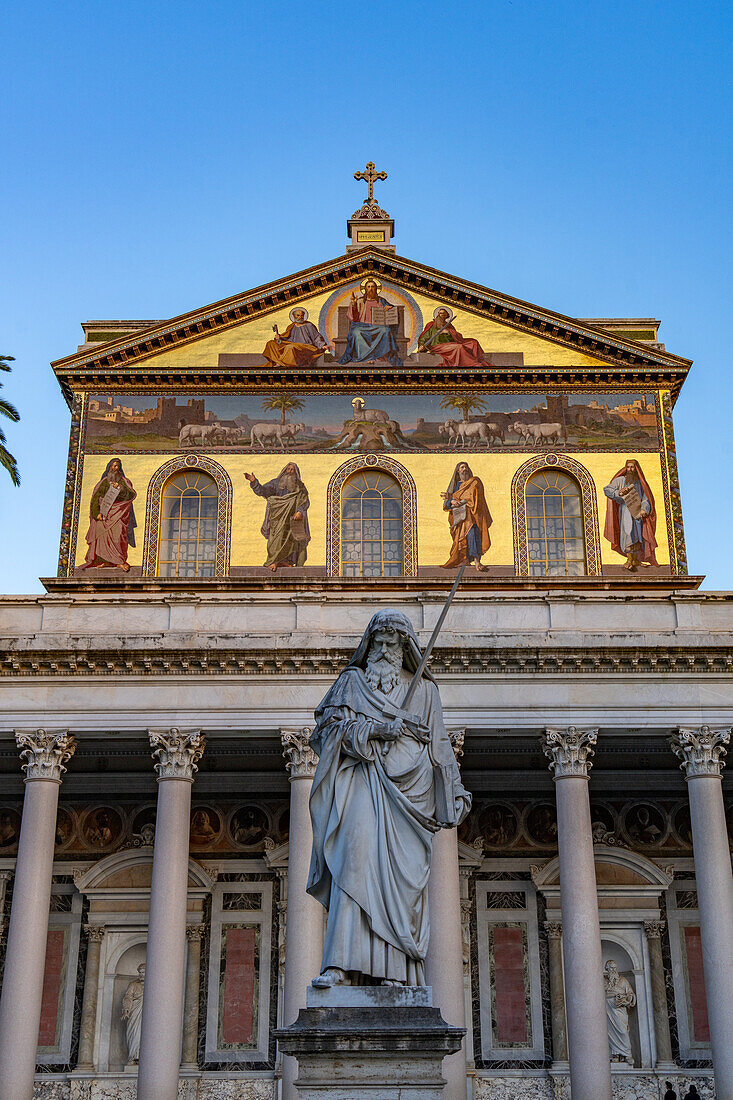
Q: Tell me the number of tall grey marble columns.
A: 6